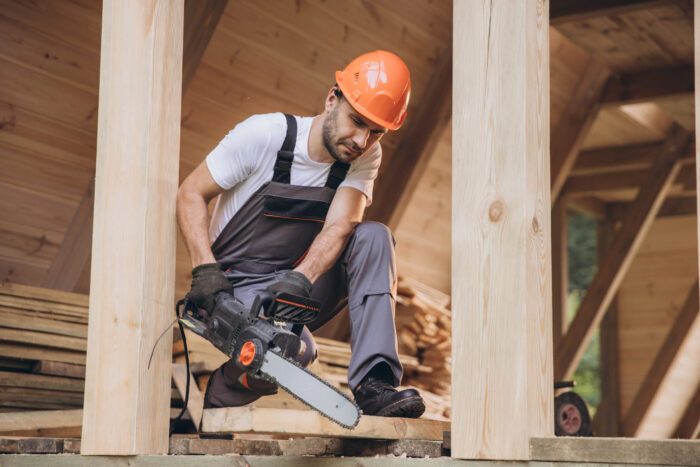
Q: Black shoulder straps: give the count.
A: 2